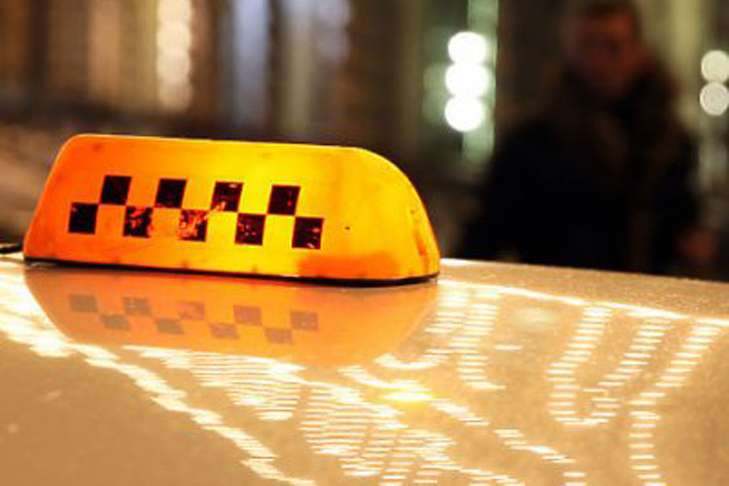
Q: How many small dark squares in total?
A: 9